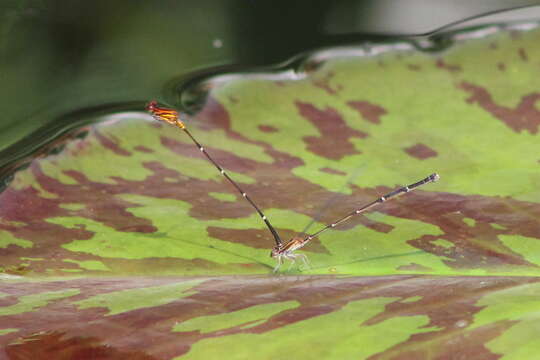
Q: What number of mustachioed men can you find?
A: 0